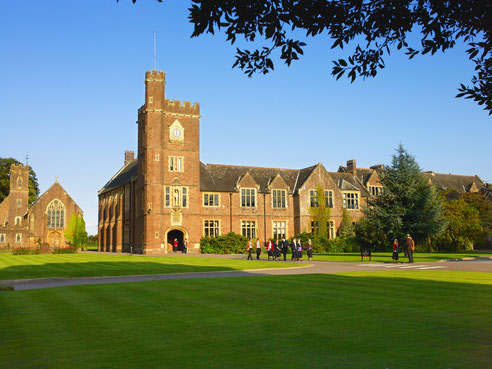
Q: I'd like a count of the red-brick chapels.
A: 1